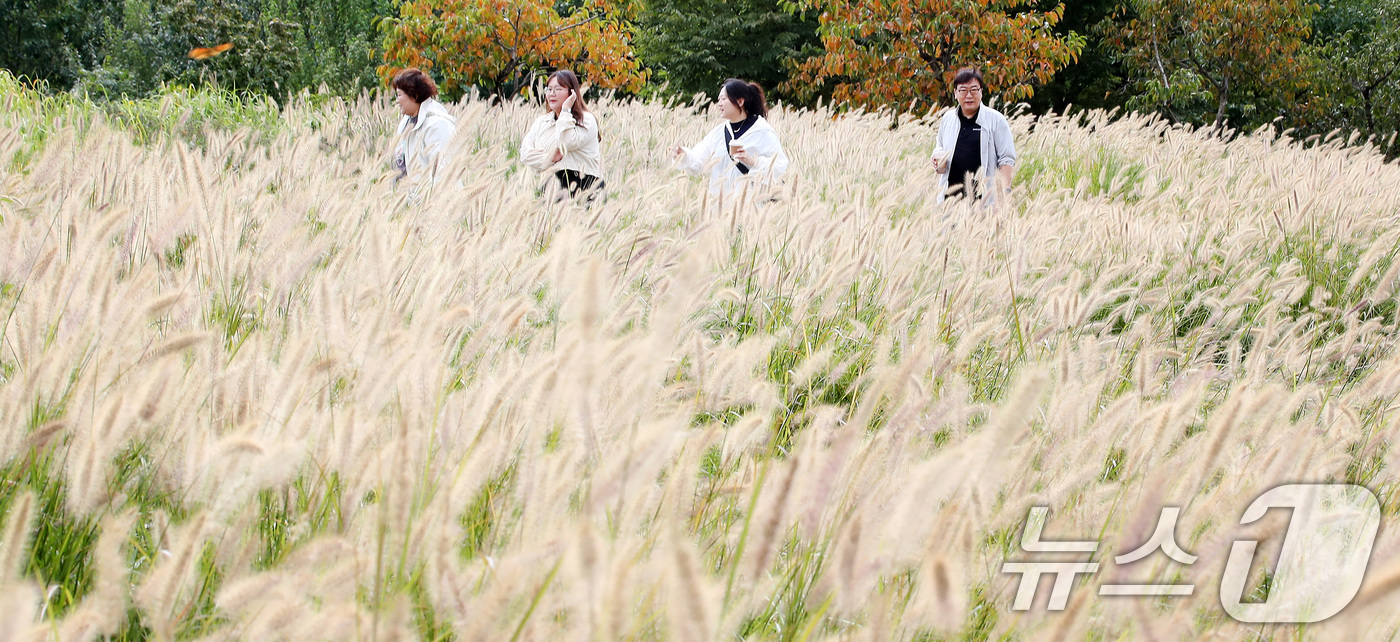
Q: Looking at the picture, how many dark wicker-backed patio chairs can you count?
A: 0